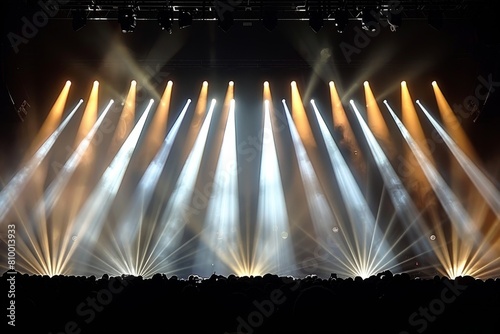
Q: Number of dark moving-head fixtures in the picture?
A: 11